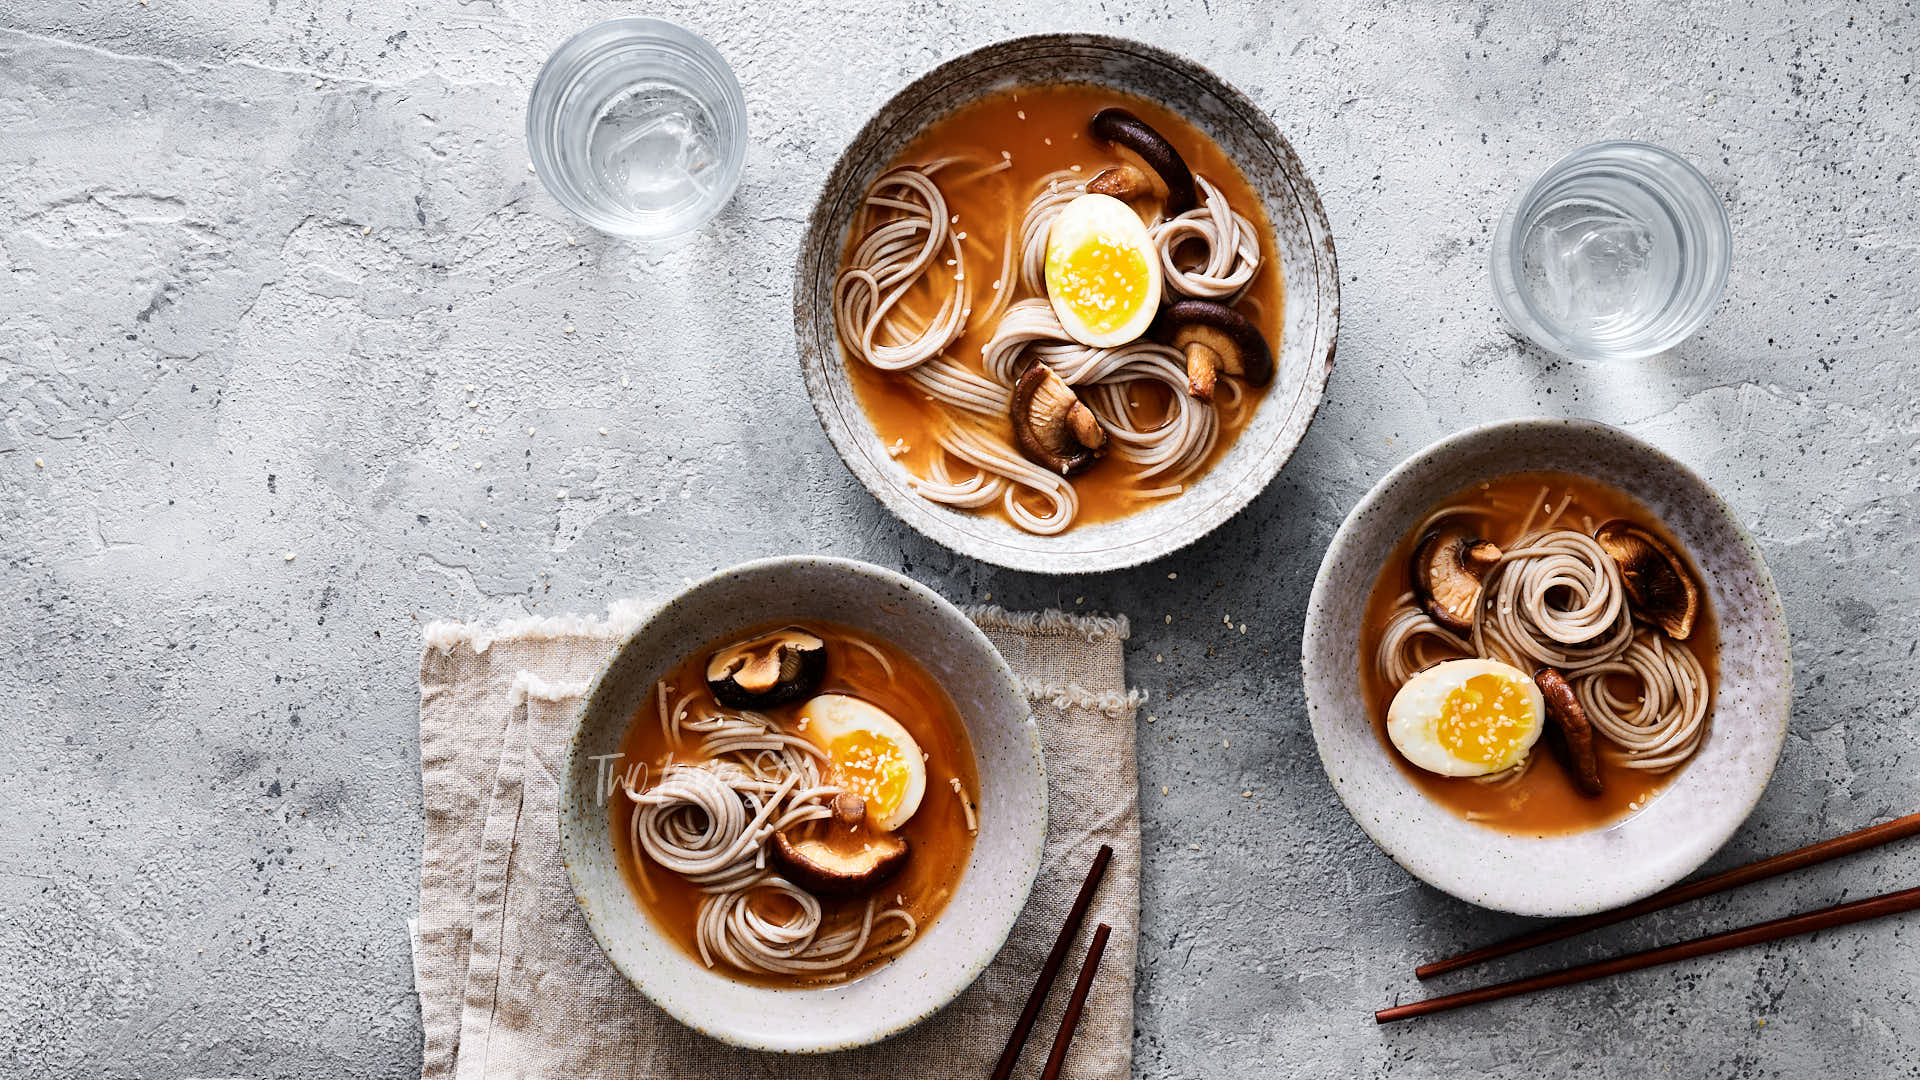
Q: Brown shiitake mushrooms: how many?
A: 8